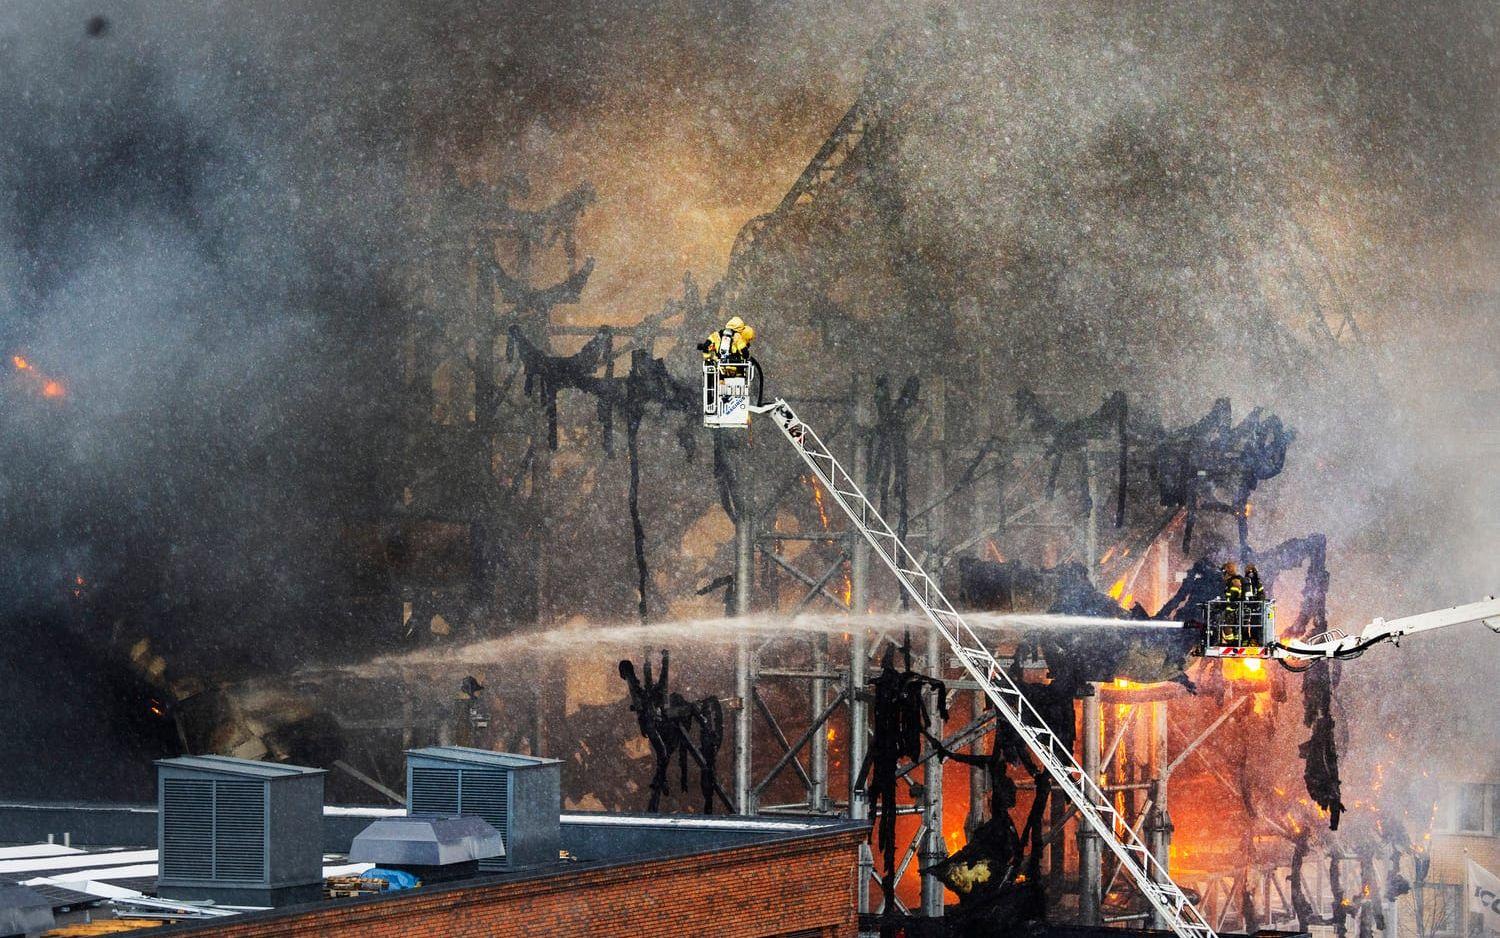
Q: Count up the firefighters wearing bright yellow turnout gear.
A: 2